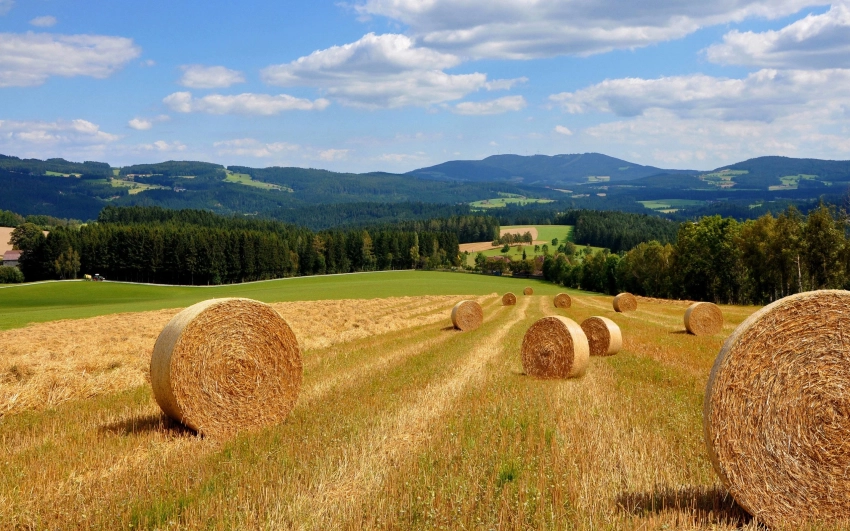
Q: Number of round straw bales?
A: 10